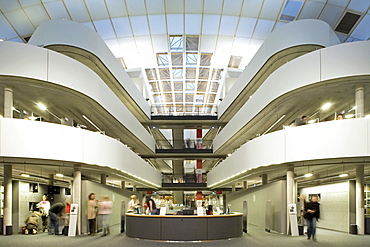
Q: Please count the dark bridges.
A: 3